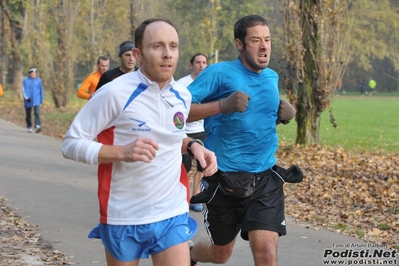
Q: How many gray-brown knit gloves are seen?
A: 2